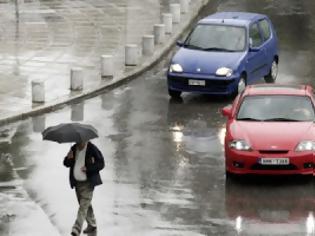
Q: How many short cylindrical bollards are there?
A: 9